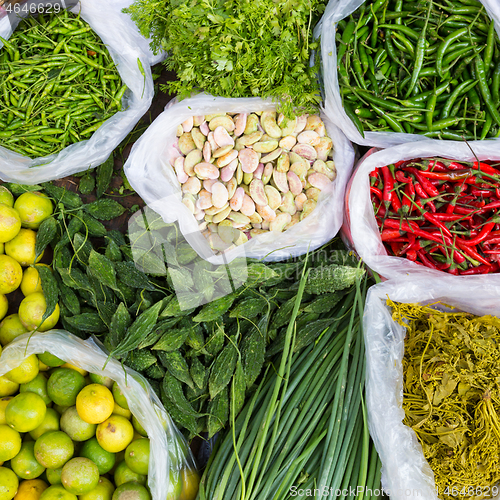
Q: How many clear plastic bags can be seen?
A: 6